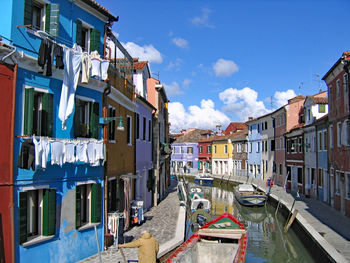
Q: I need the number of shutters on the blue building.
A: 12